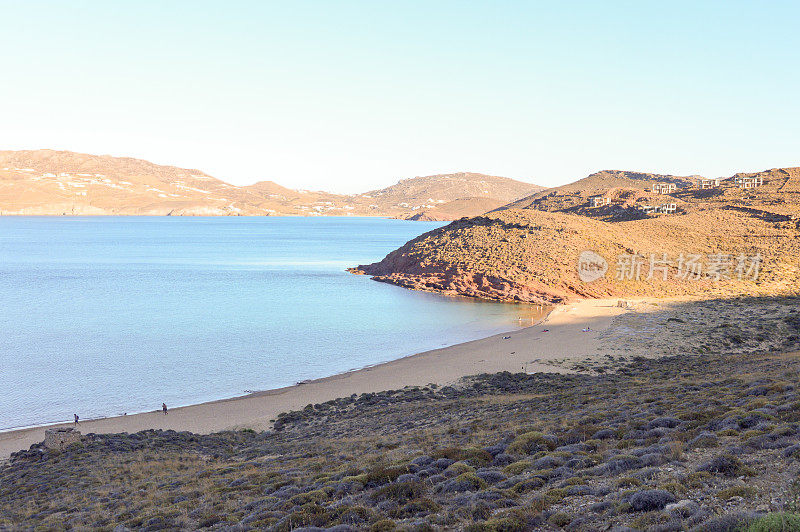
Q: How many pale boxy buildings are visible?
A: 5